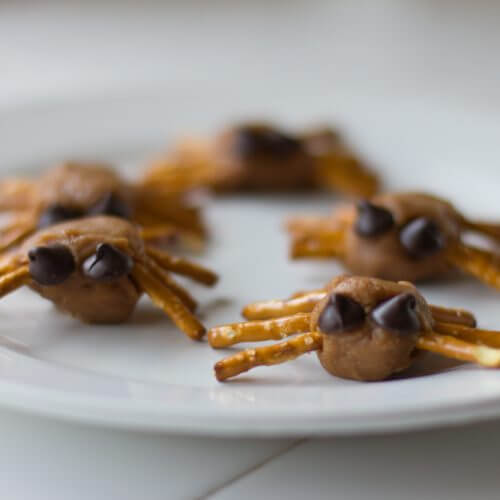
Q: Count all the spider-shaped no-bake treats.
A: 5